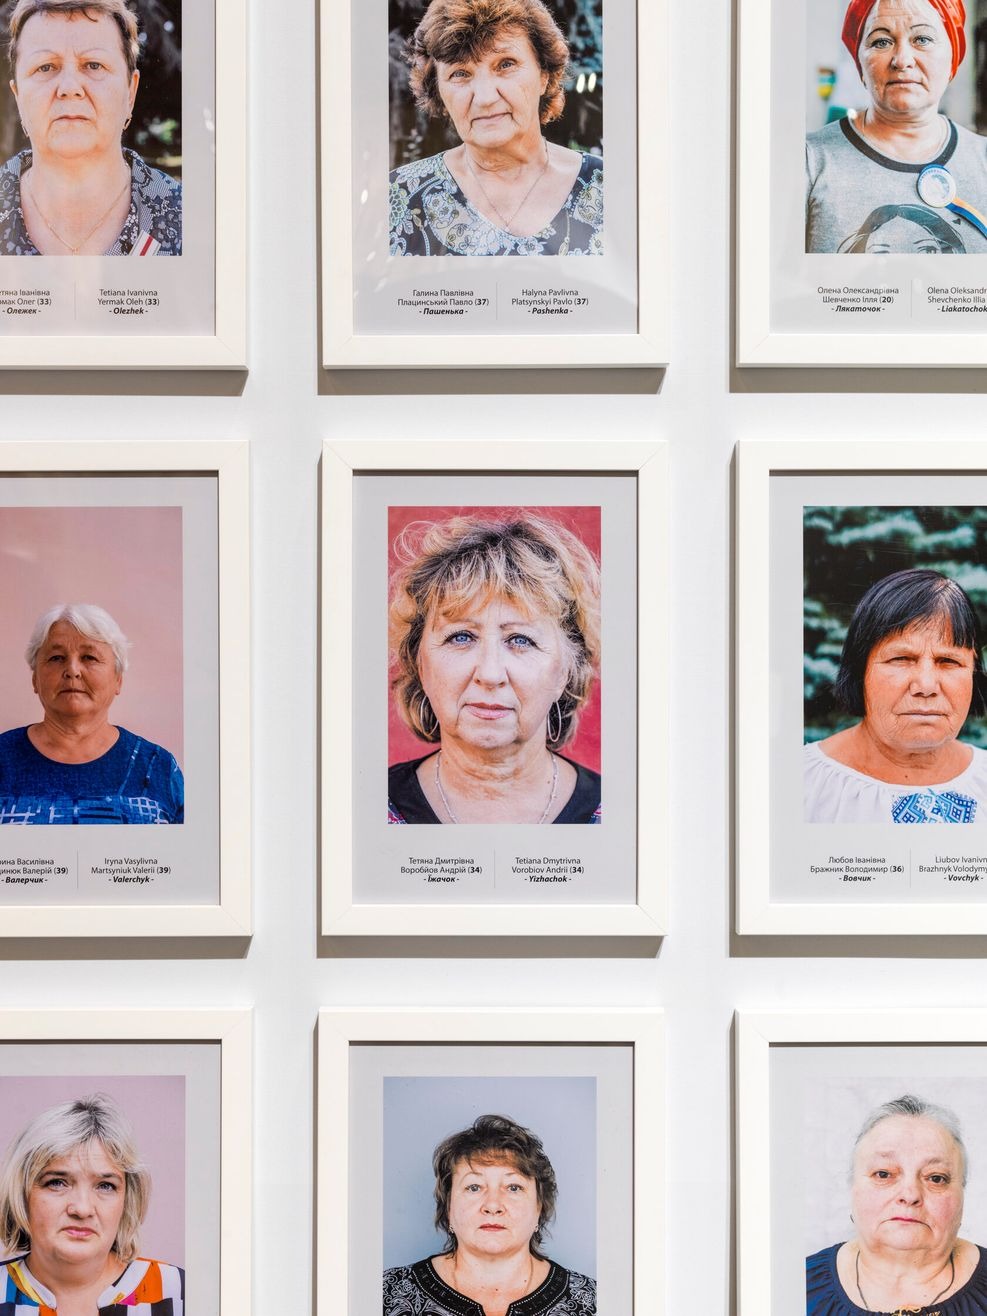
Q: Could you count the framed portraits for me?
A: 9